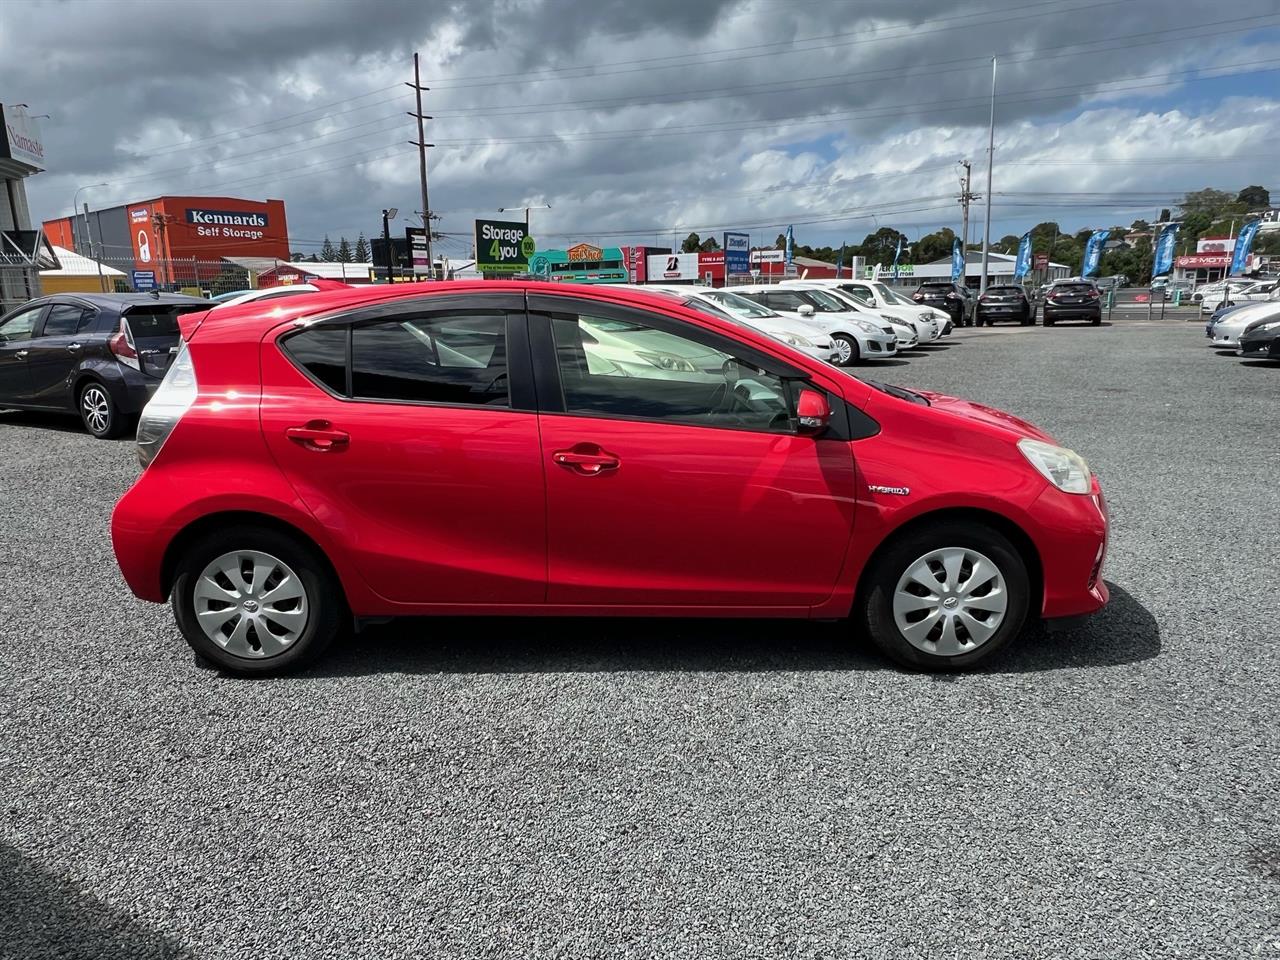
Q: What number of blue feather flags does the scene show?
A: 8